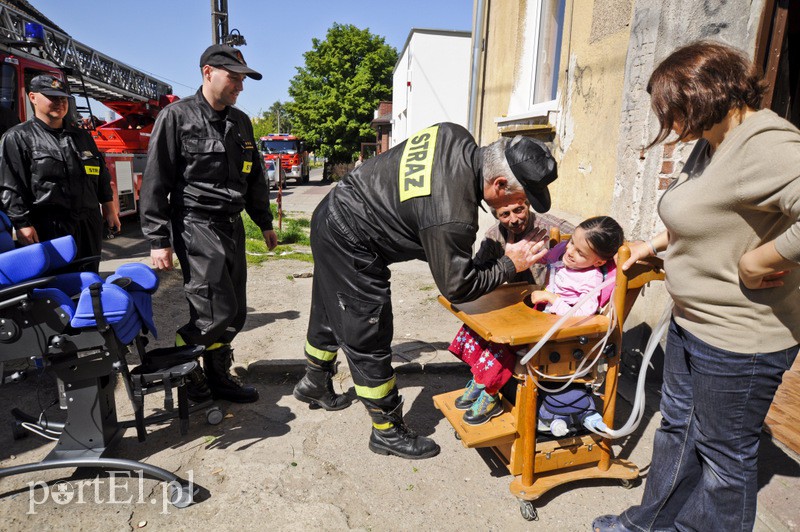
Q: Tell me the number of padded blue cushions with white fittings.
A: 0